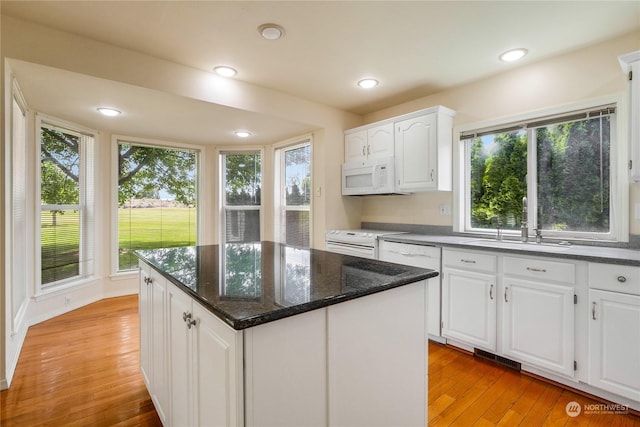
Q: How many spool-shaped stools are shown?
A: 0